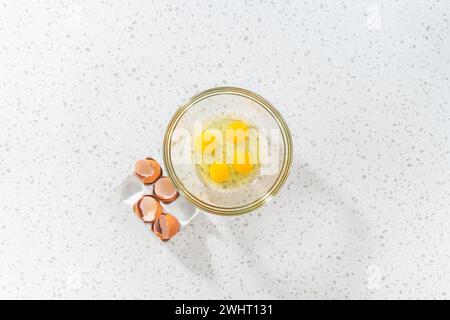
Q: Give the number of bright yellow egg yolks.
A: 4